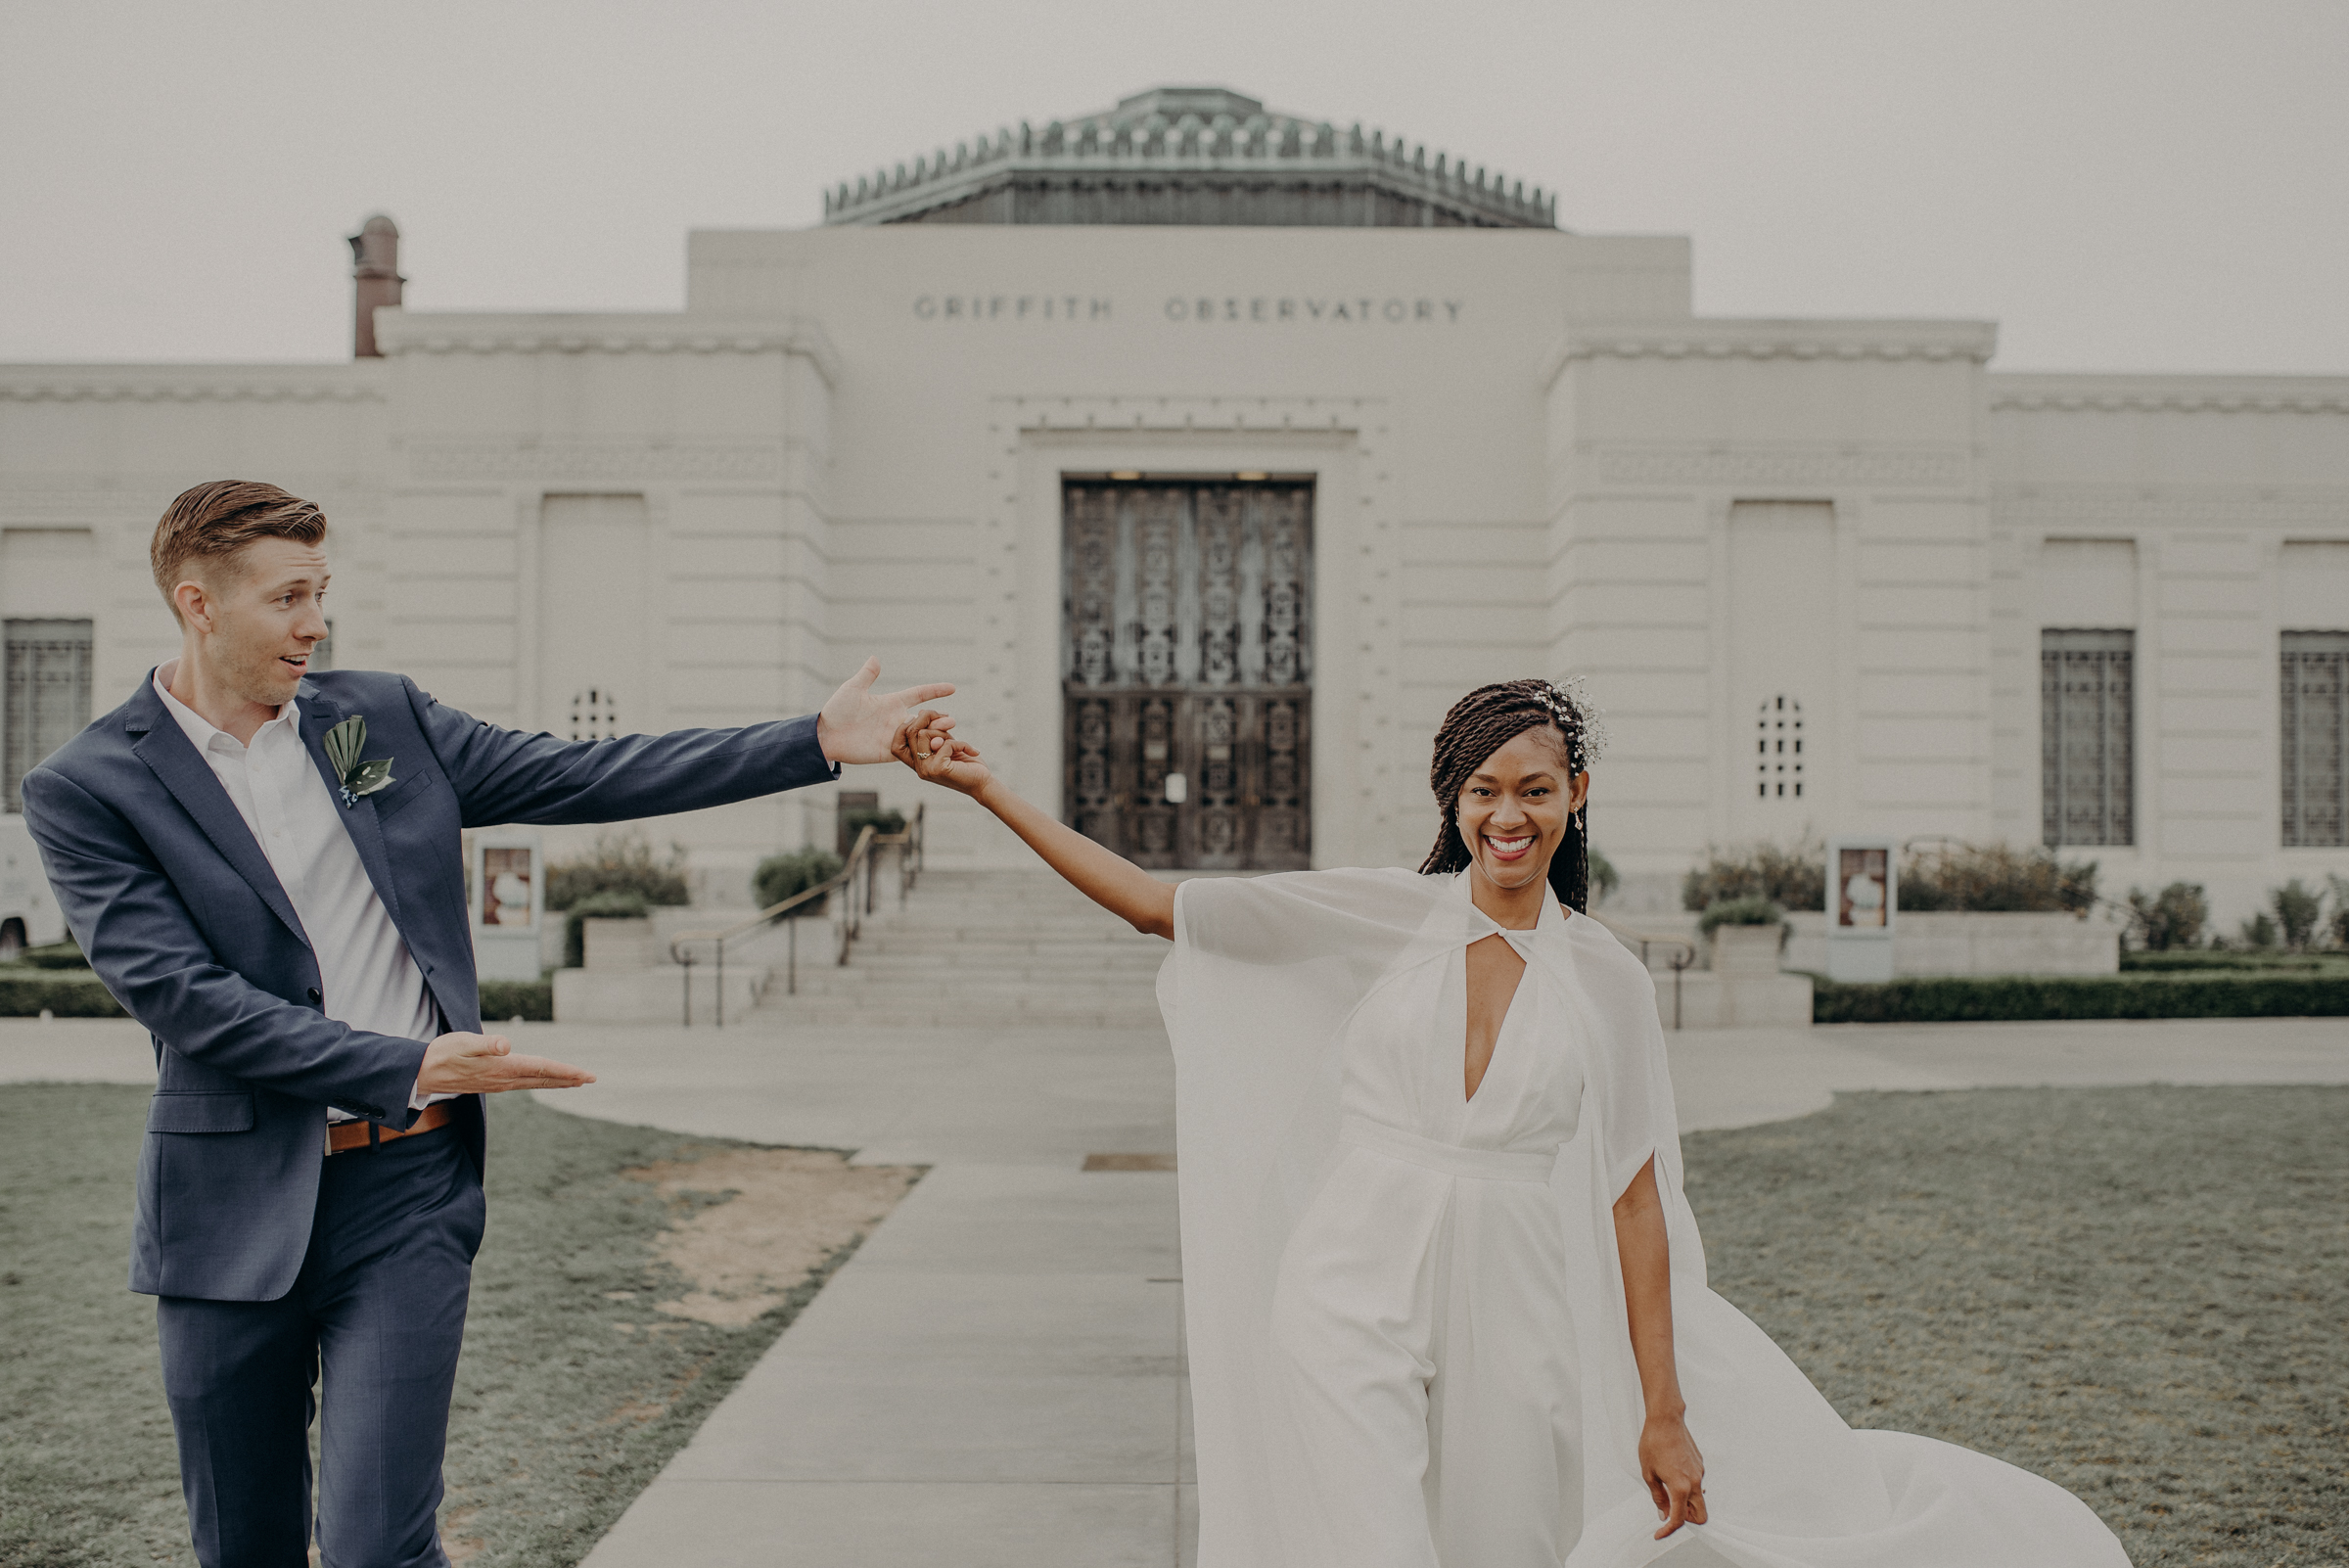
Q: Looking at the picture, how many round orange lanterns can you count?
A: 0